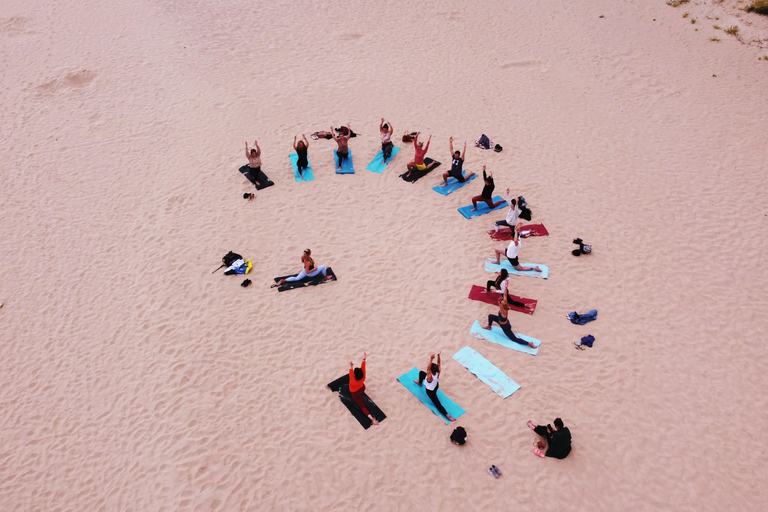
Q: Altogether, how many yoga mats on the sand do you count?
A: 15